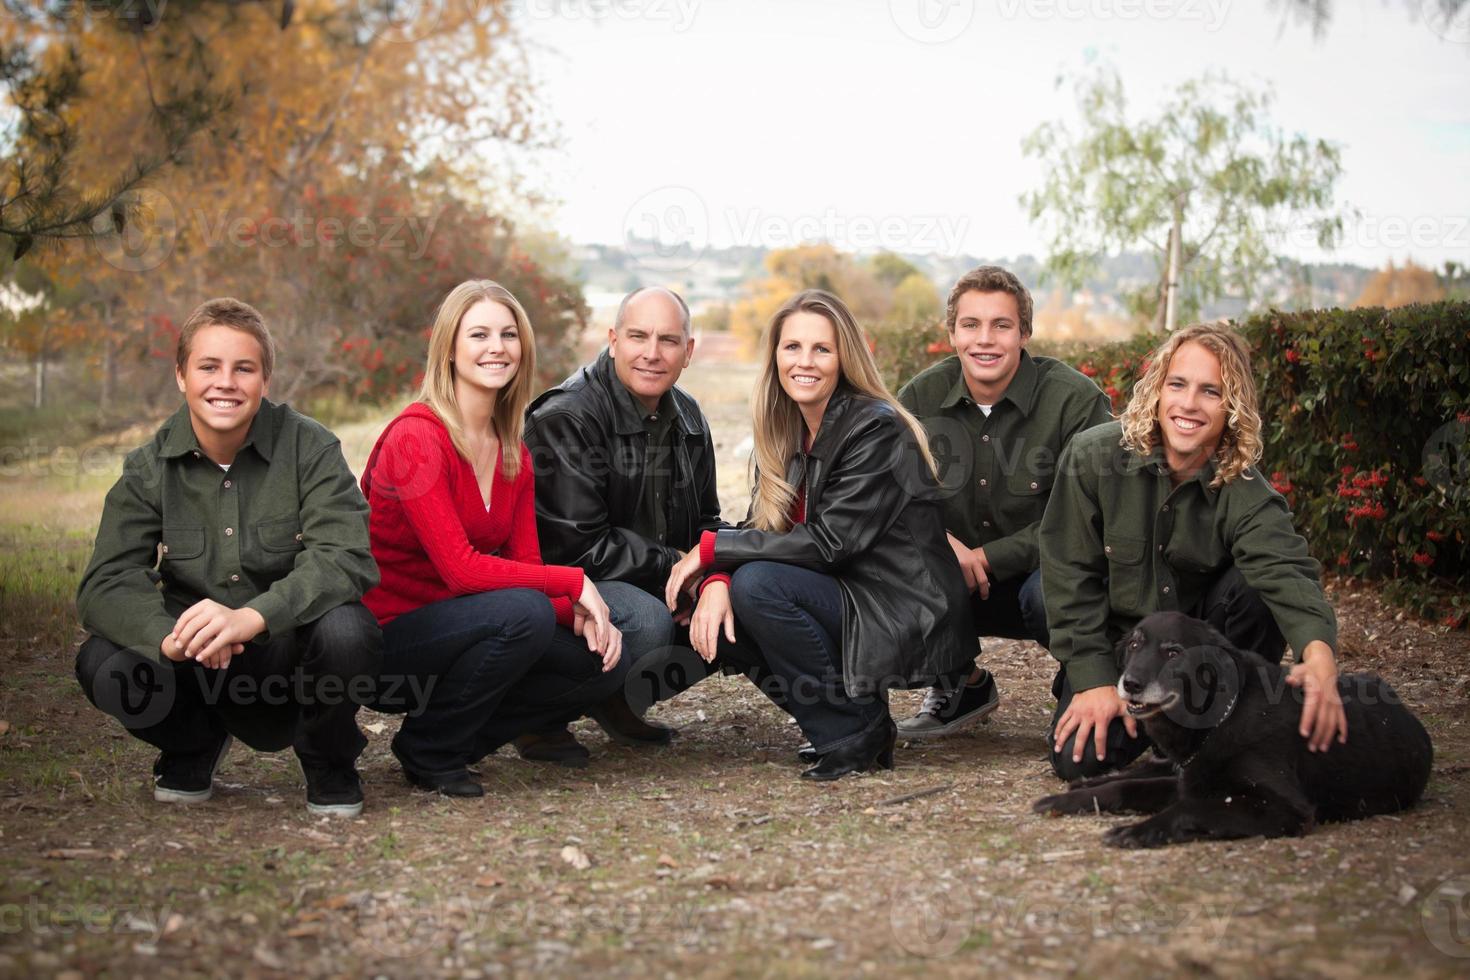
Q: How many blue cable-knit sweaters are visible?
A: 0